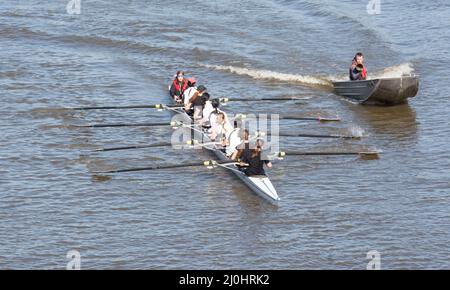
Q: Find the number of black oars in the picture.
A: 8